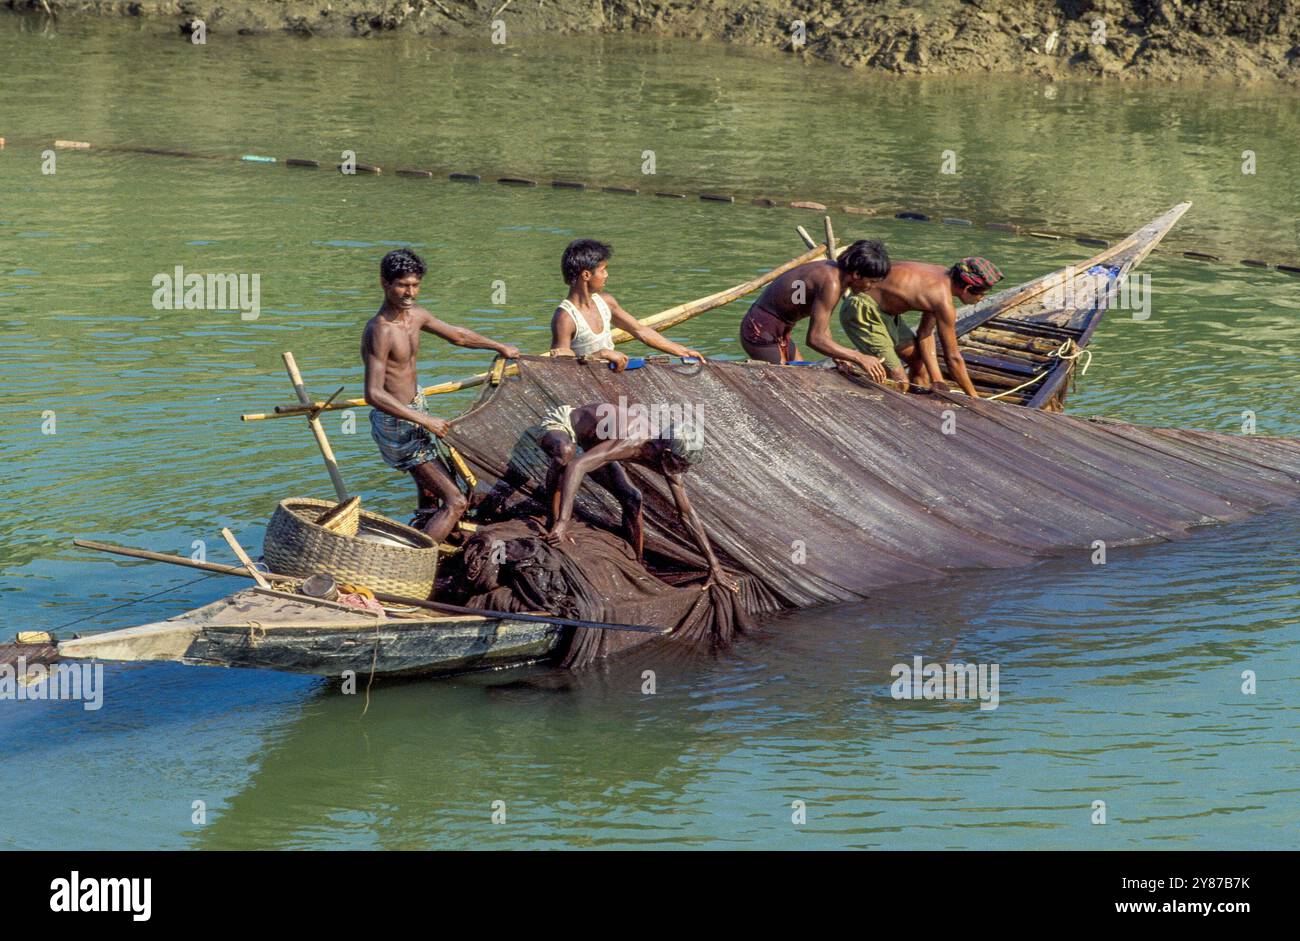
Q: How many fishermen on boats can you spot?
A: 5